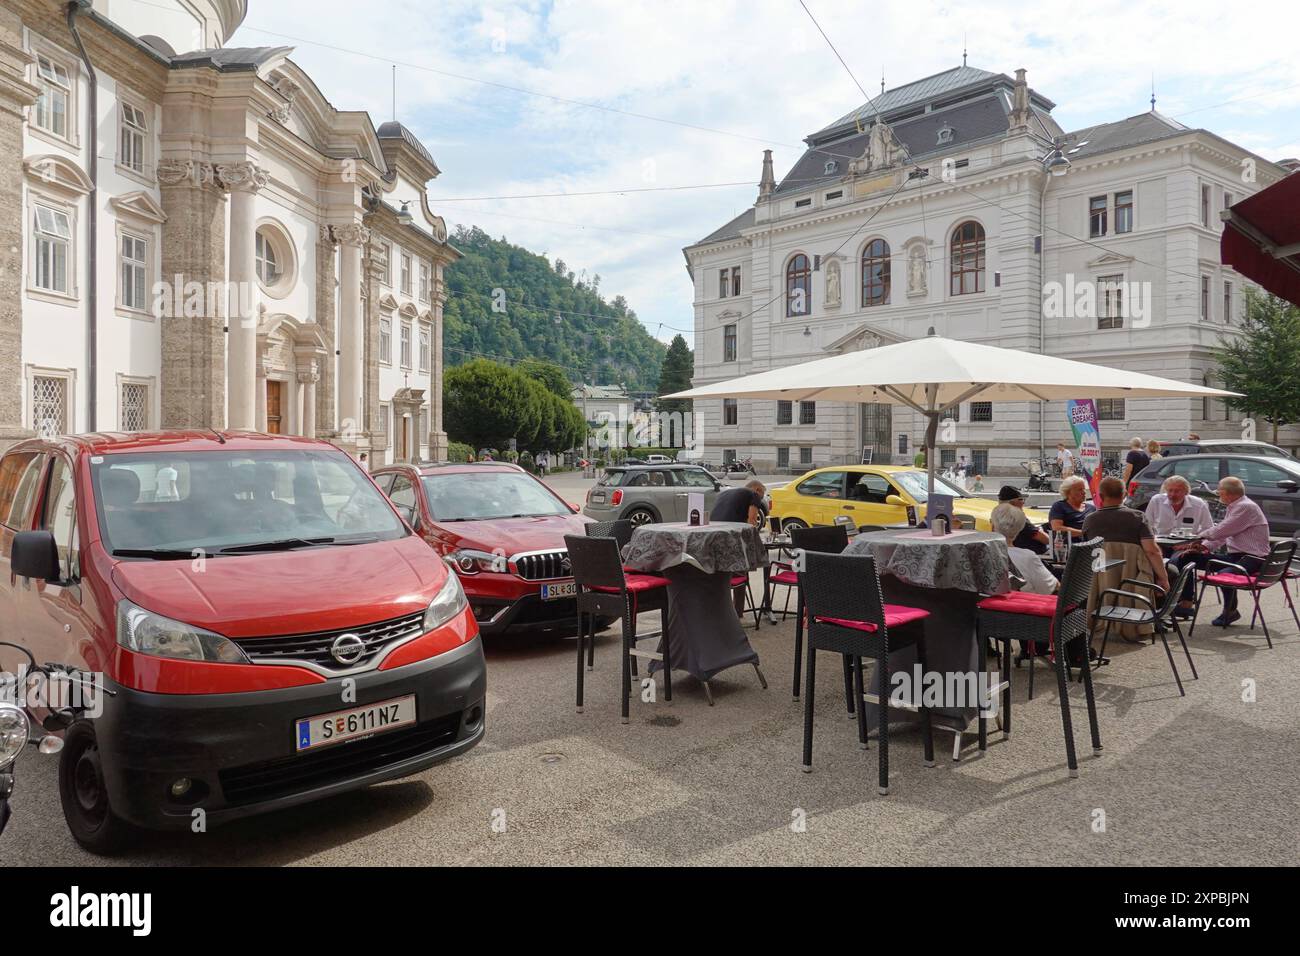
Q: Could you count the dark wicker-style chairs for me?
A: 5